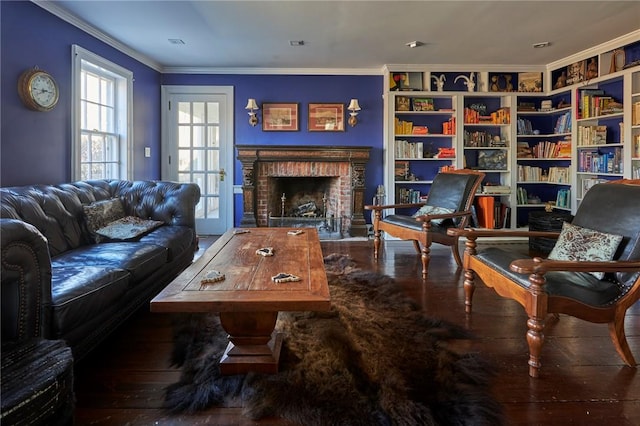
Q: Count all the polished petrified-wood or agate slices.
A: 5